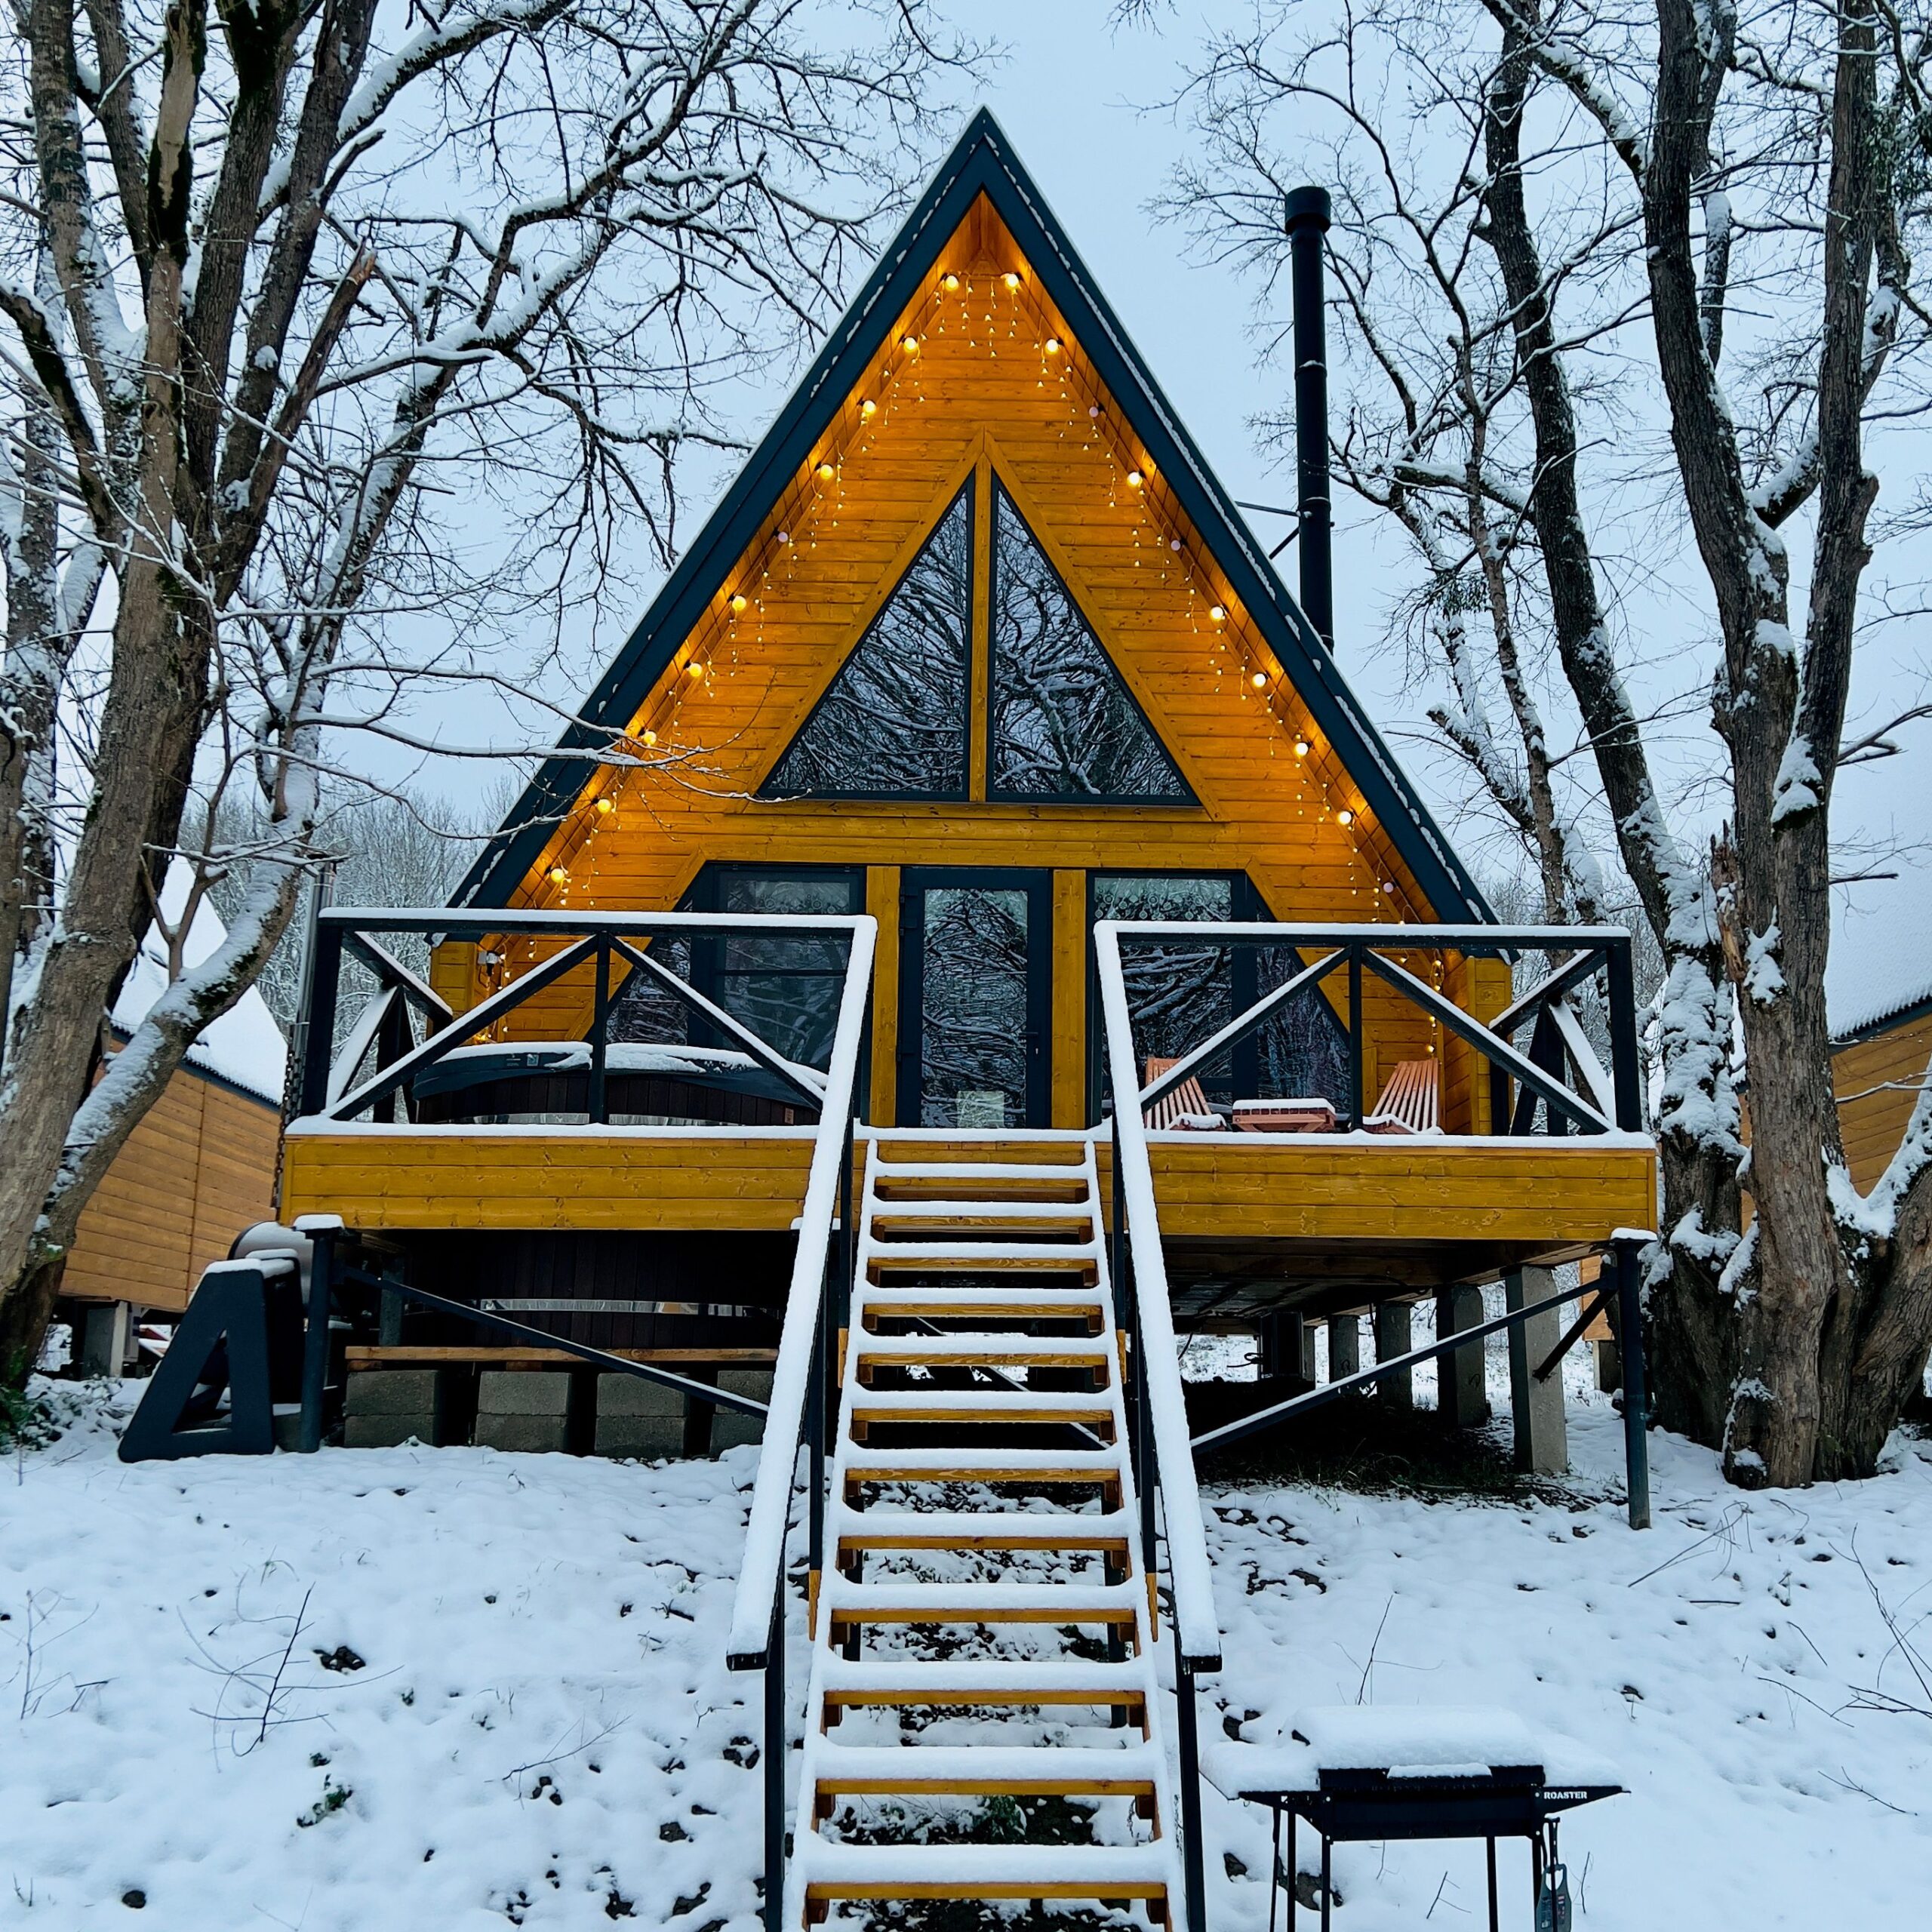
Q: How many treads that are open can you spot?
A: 12